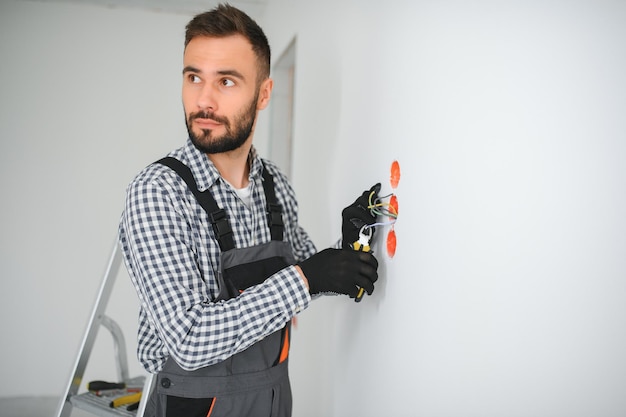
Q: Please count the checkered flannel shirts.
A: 1